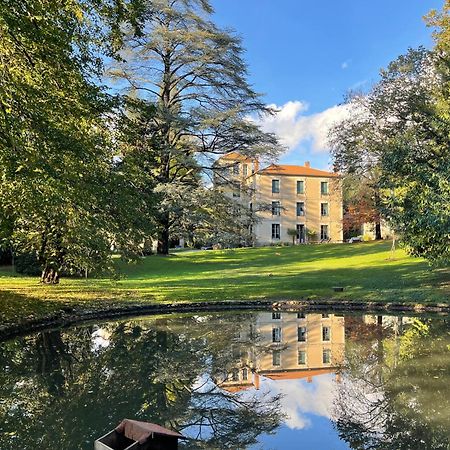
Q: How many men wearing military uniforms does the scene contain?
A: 0